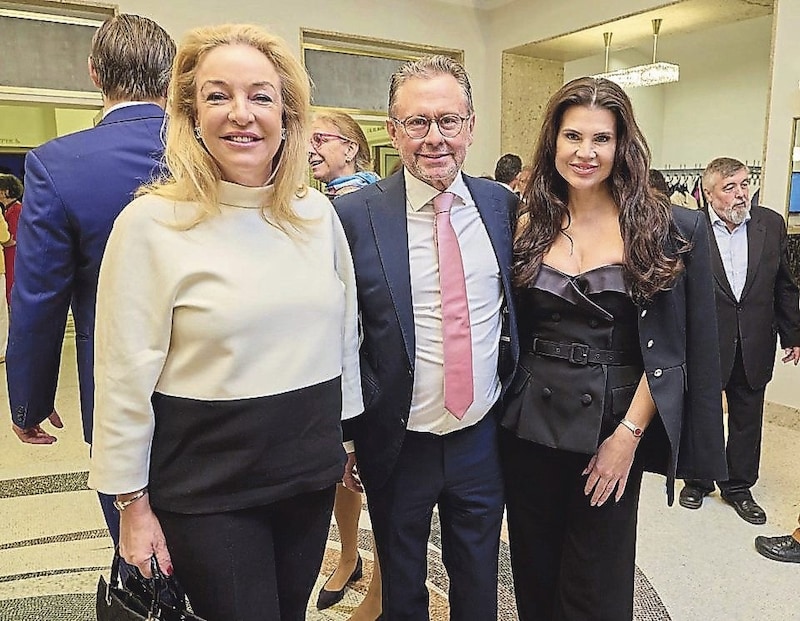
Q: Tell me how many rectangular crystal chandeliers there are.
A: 1